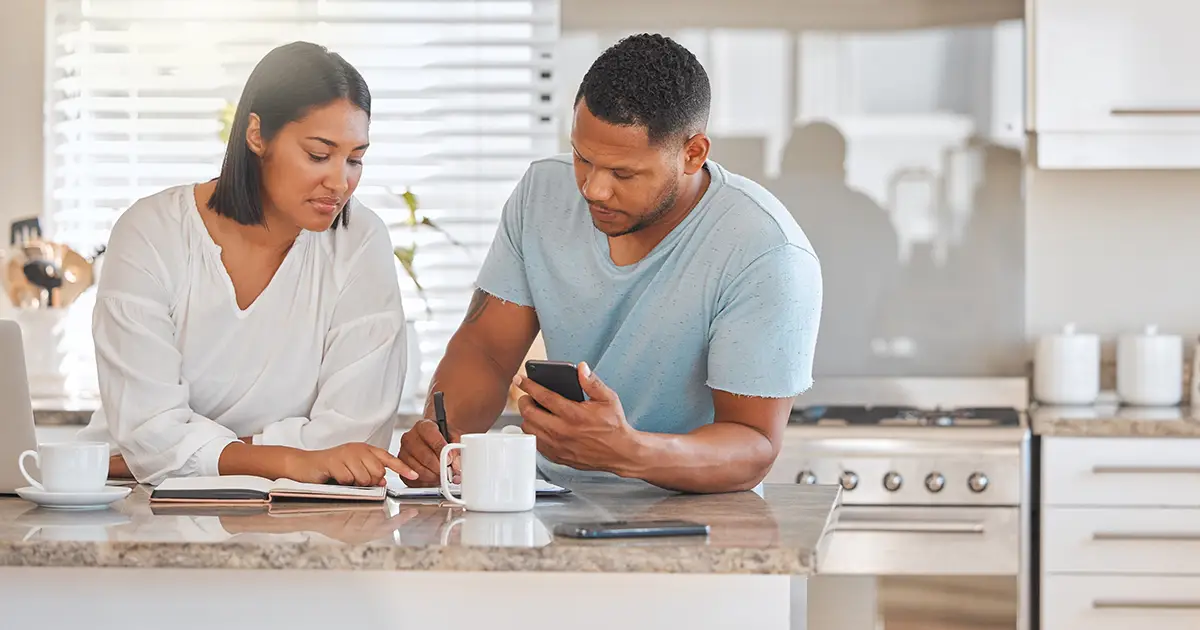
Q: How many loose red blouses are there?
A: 0